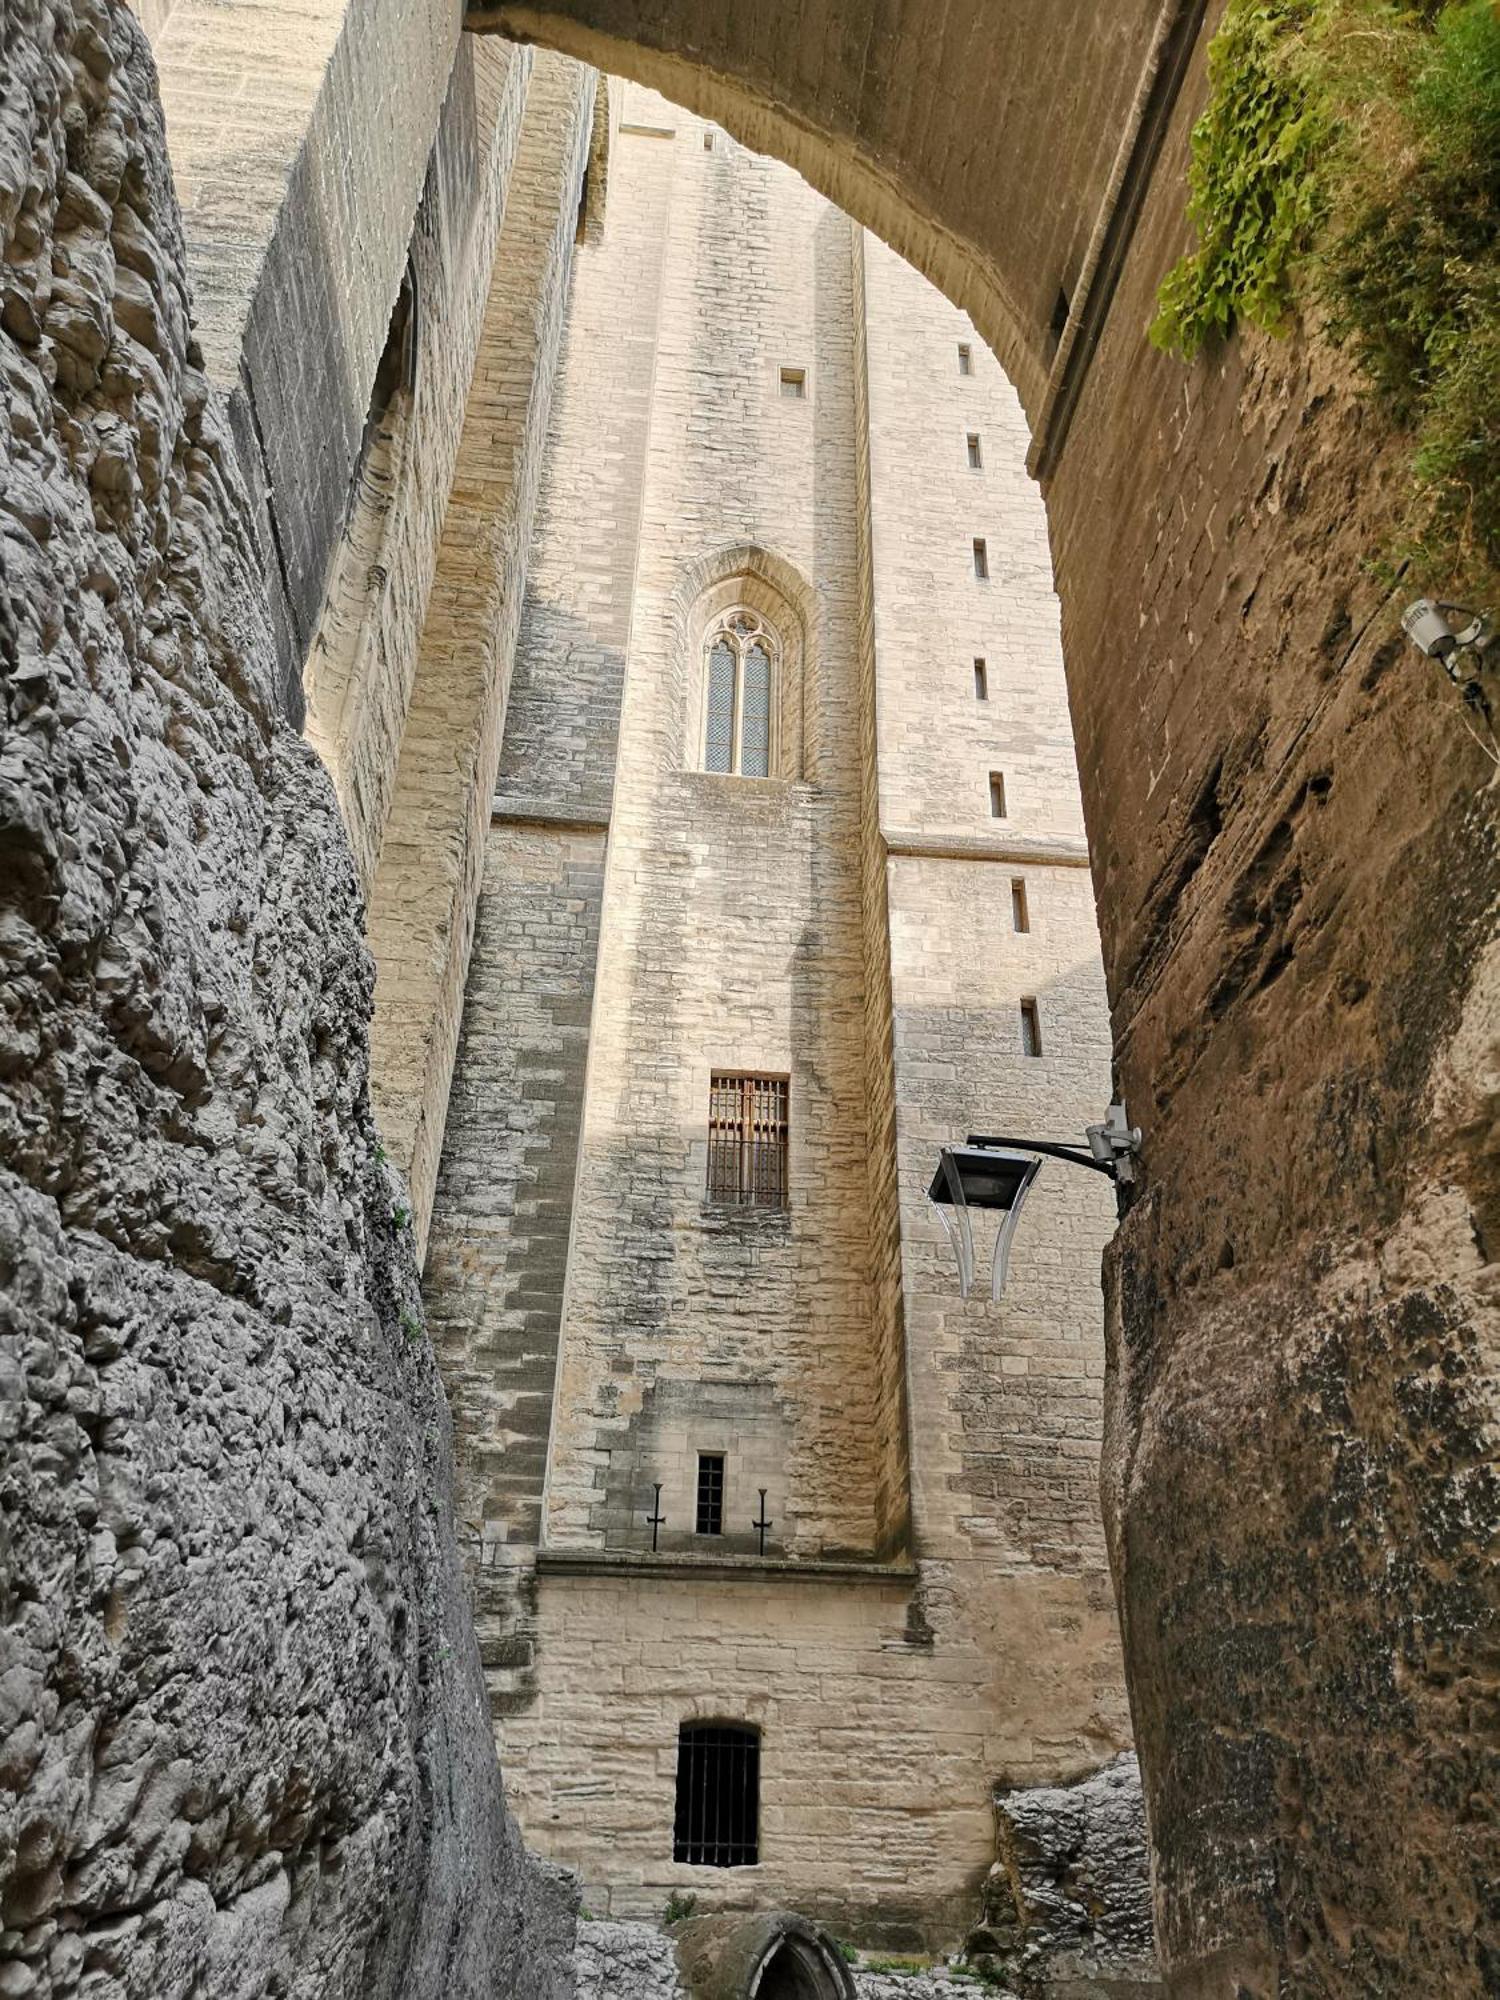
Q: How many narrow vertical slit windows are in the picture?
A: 7